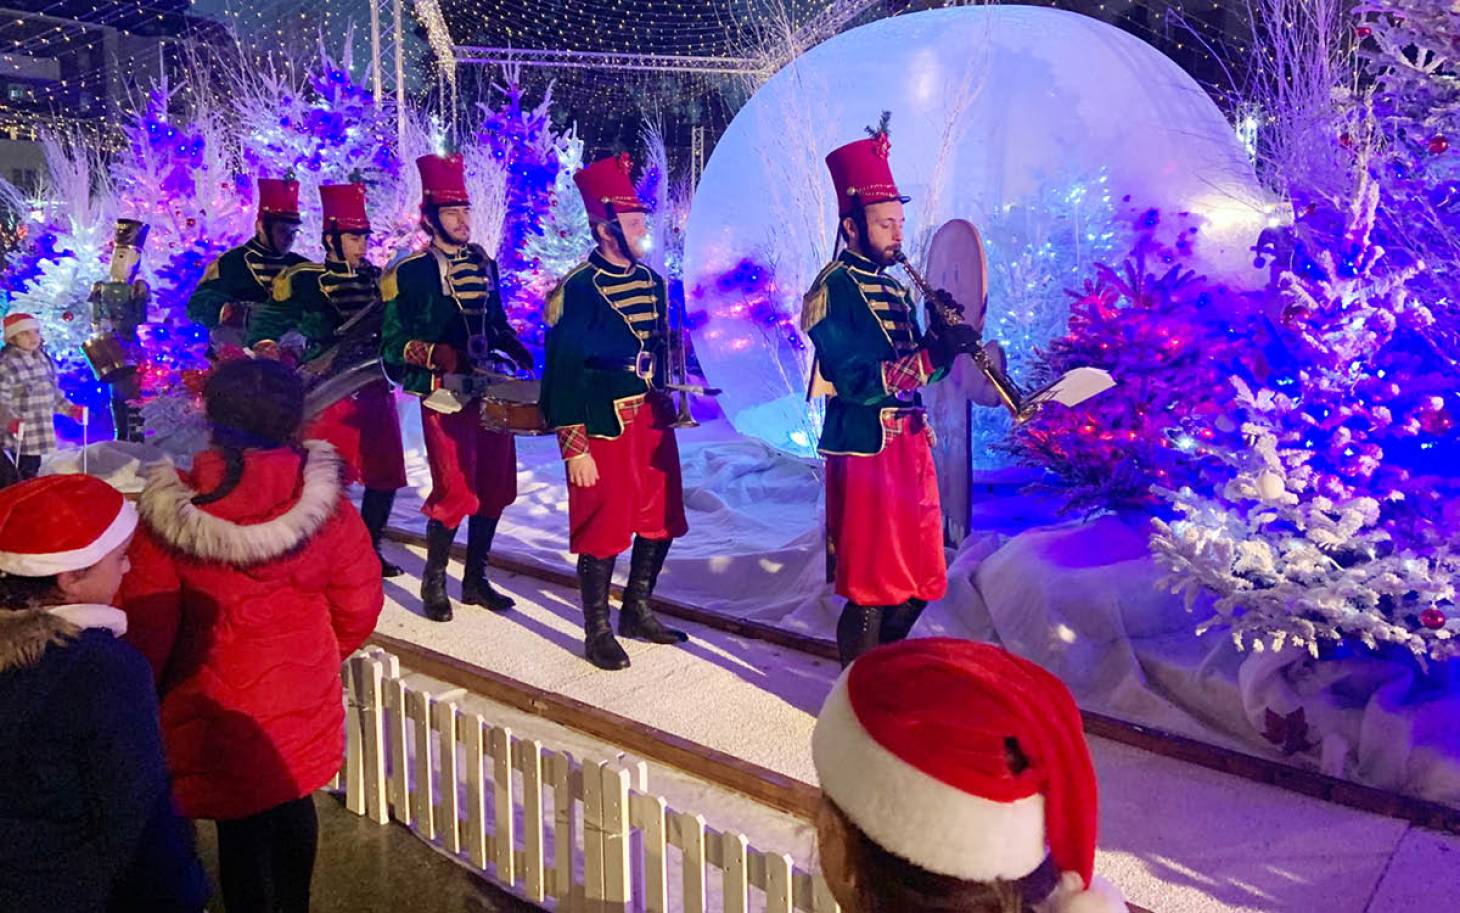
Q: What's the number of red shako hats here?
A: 5